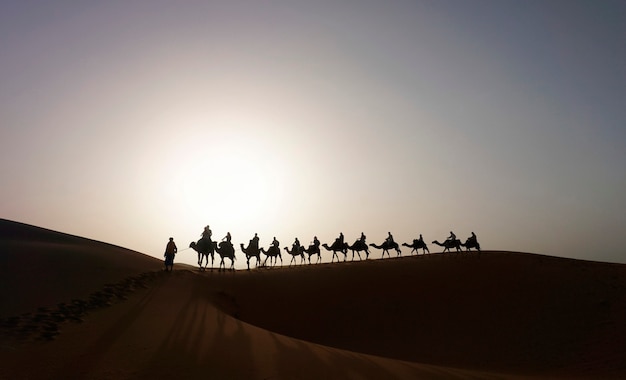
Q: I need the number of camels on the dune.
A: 12